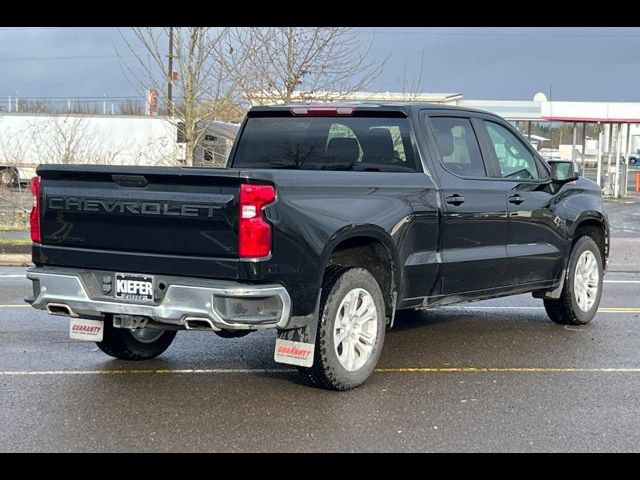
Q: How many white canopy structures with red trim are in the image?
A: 1